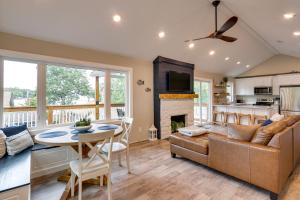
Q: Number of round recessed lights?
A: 9